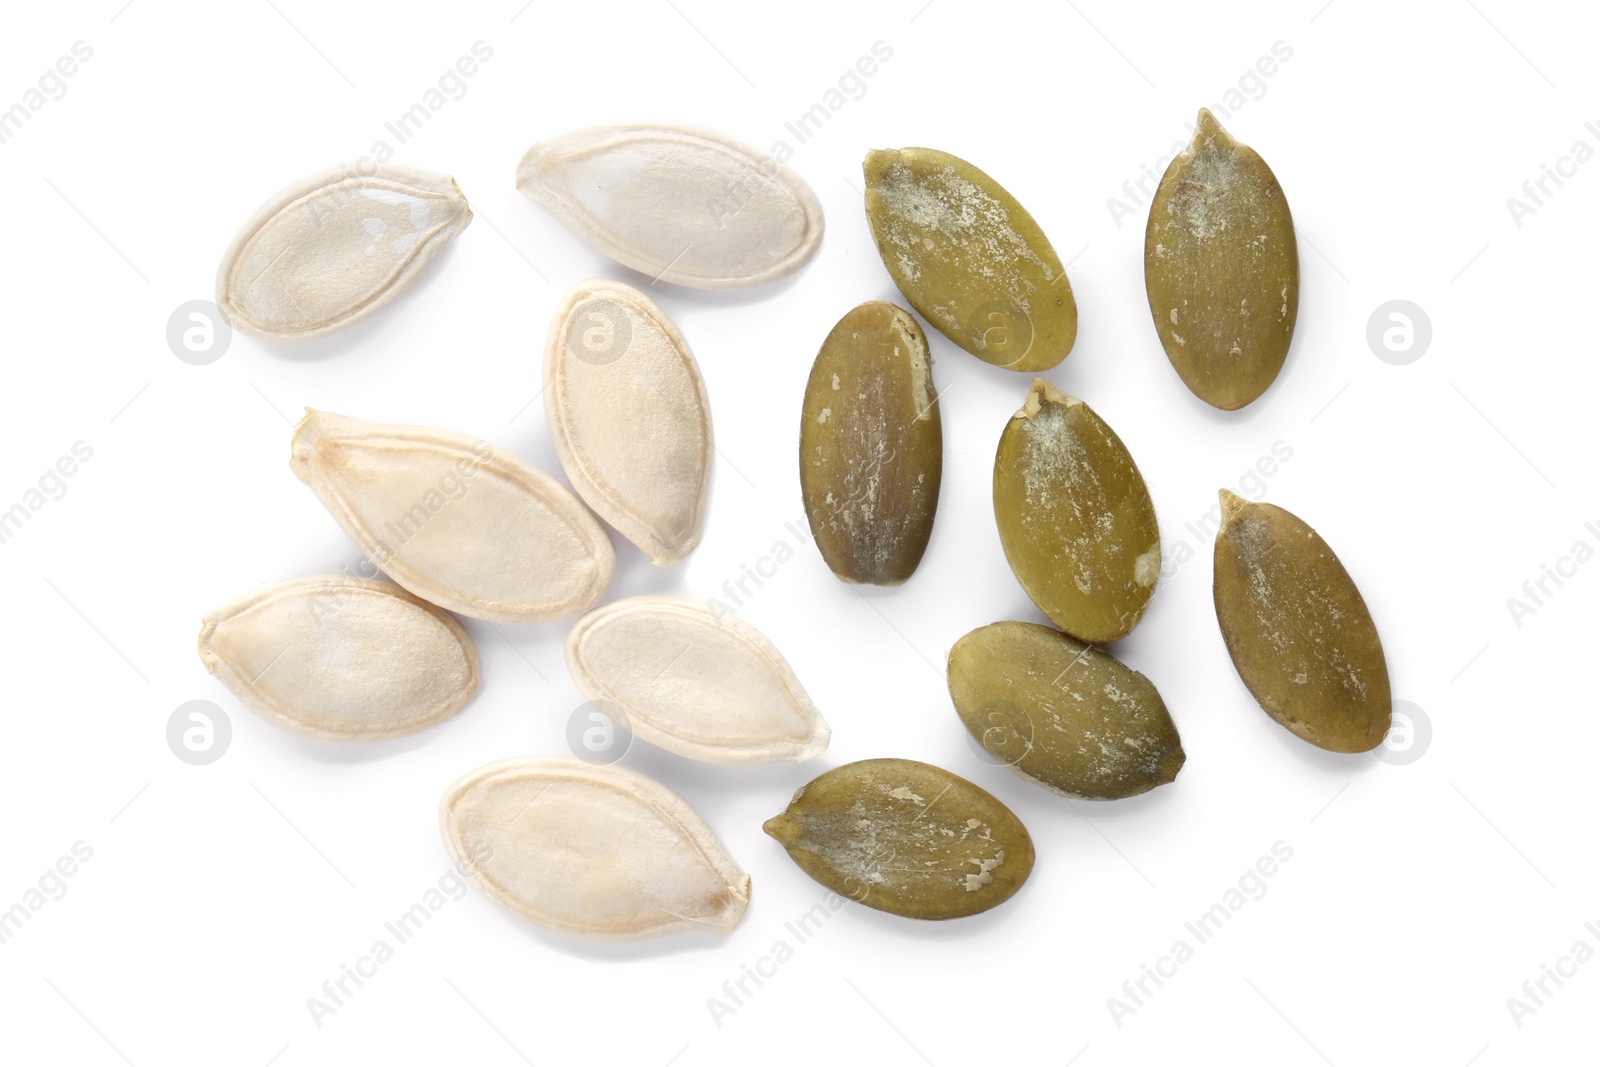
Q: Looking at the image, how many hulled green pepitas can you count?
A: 7